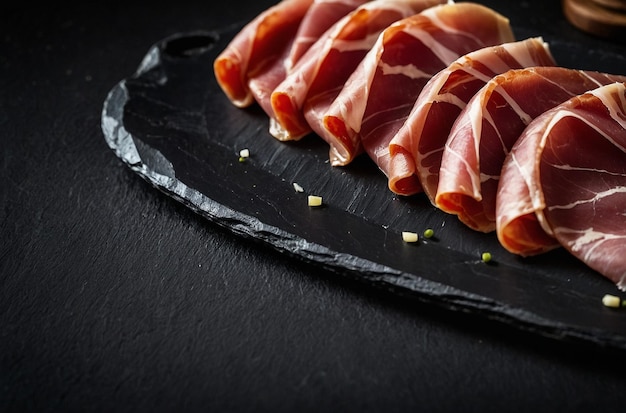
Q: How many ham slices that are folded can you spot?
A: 6